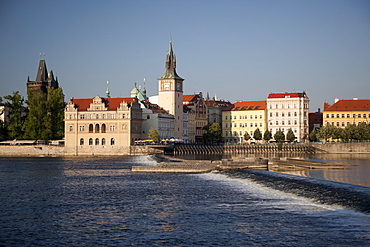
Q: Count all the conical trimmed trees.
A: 5